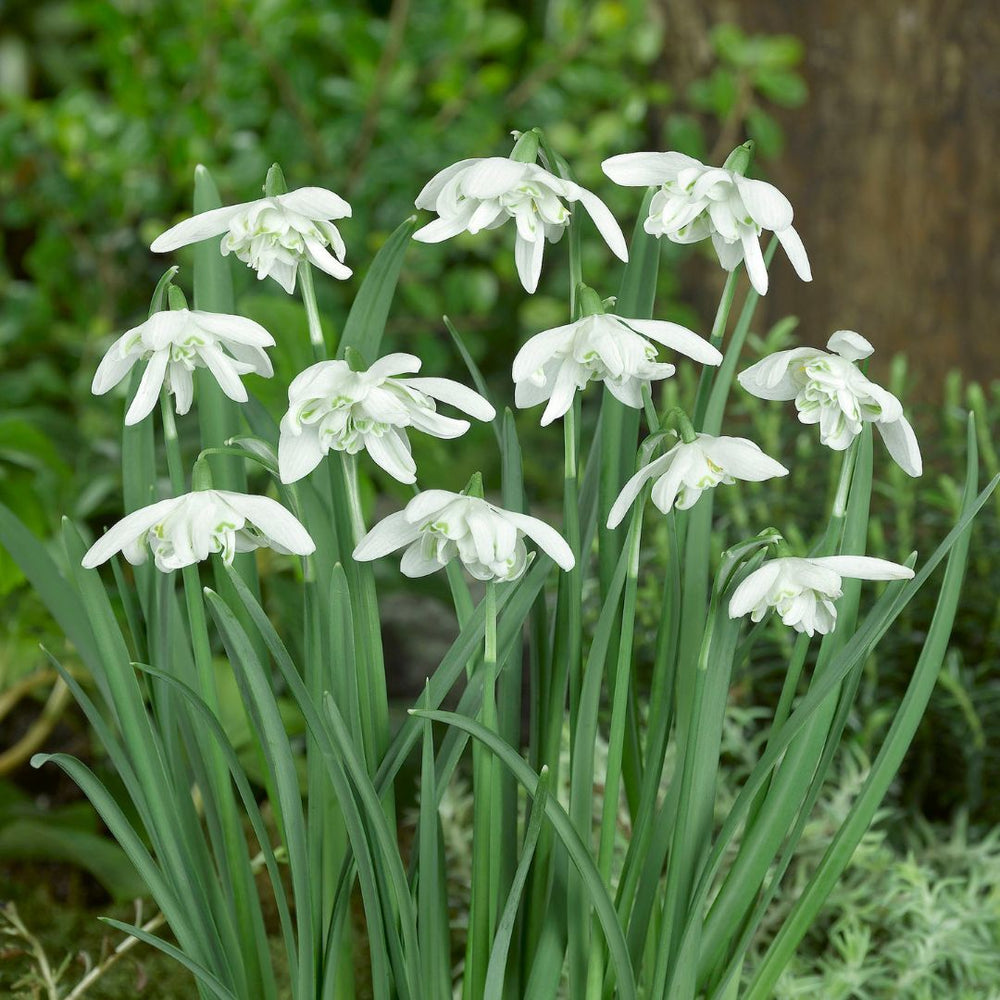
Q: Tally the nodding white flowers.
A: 11